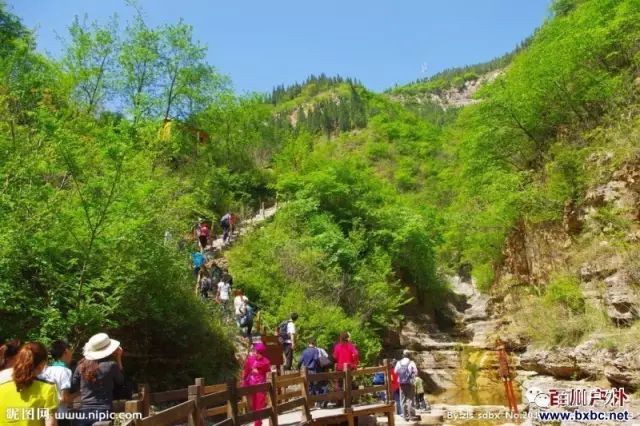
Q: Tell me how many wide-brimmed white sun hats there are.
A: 1